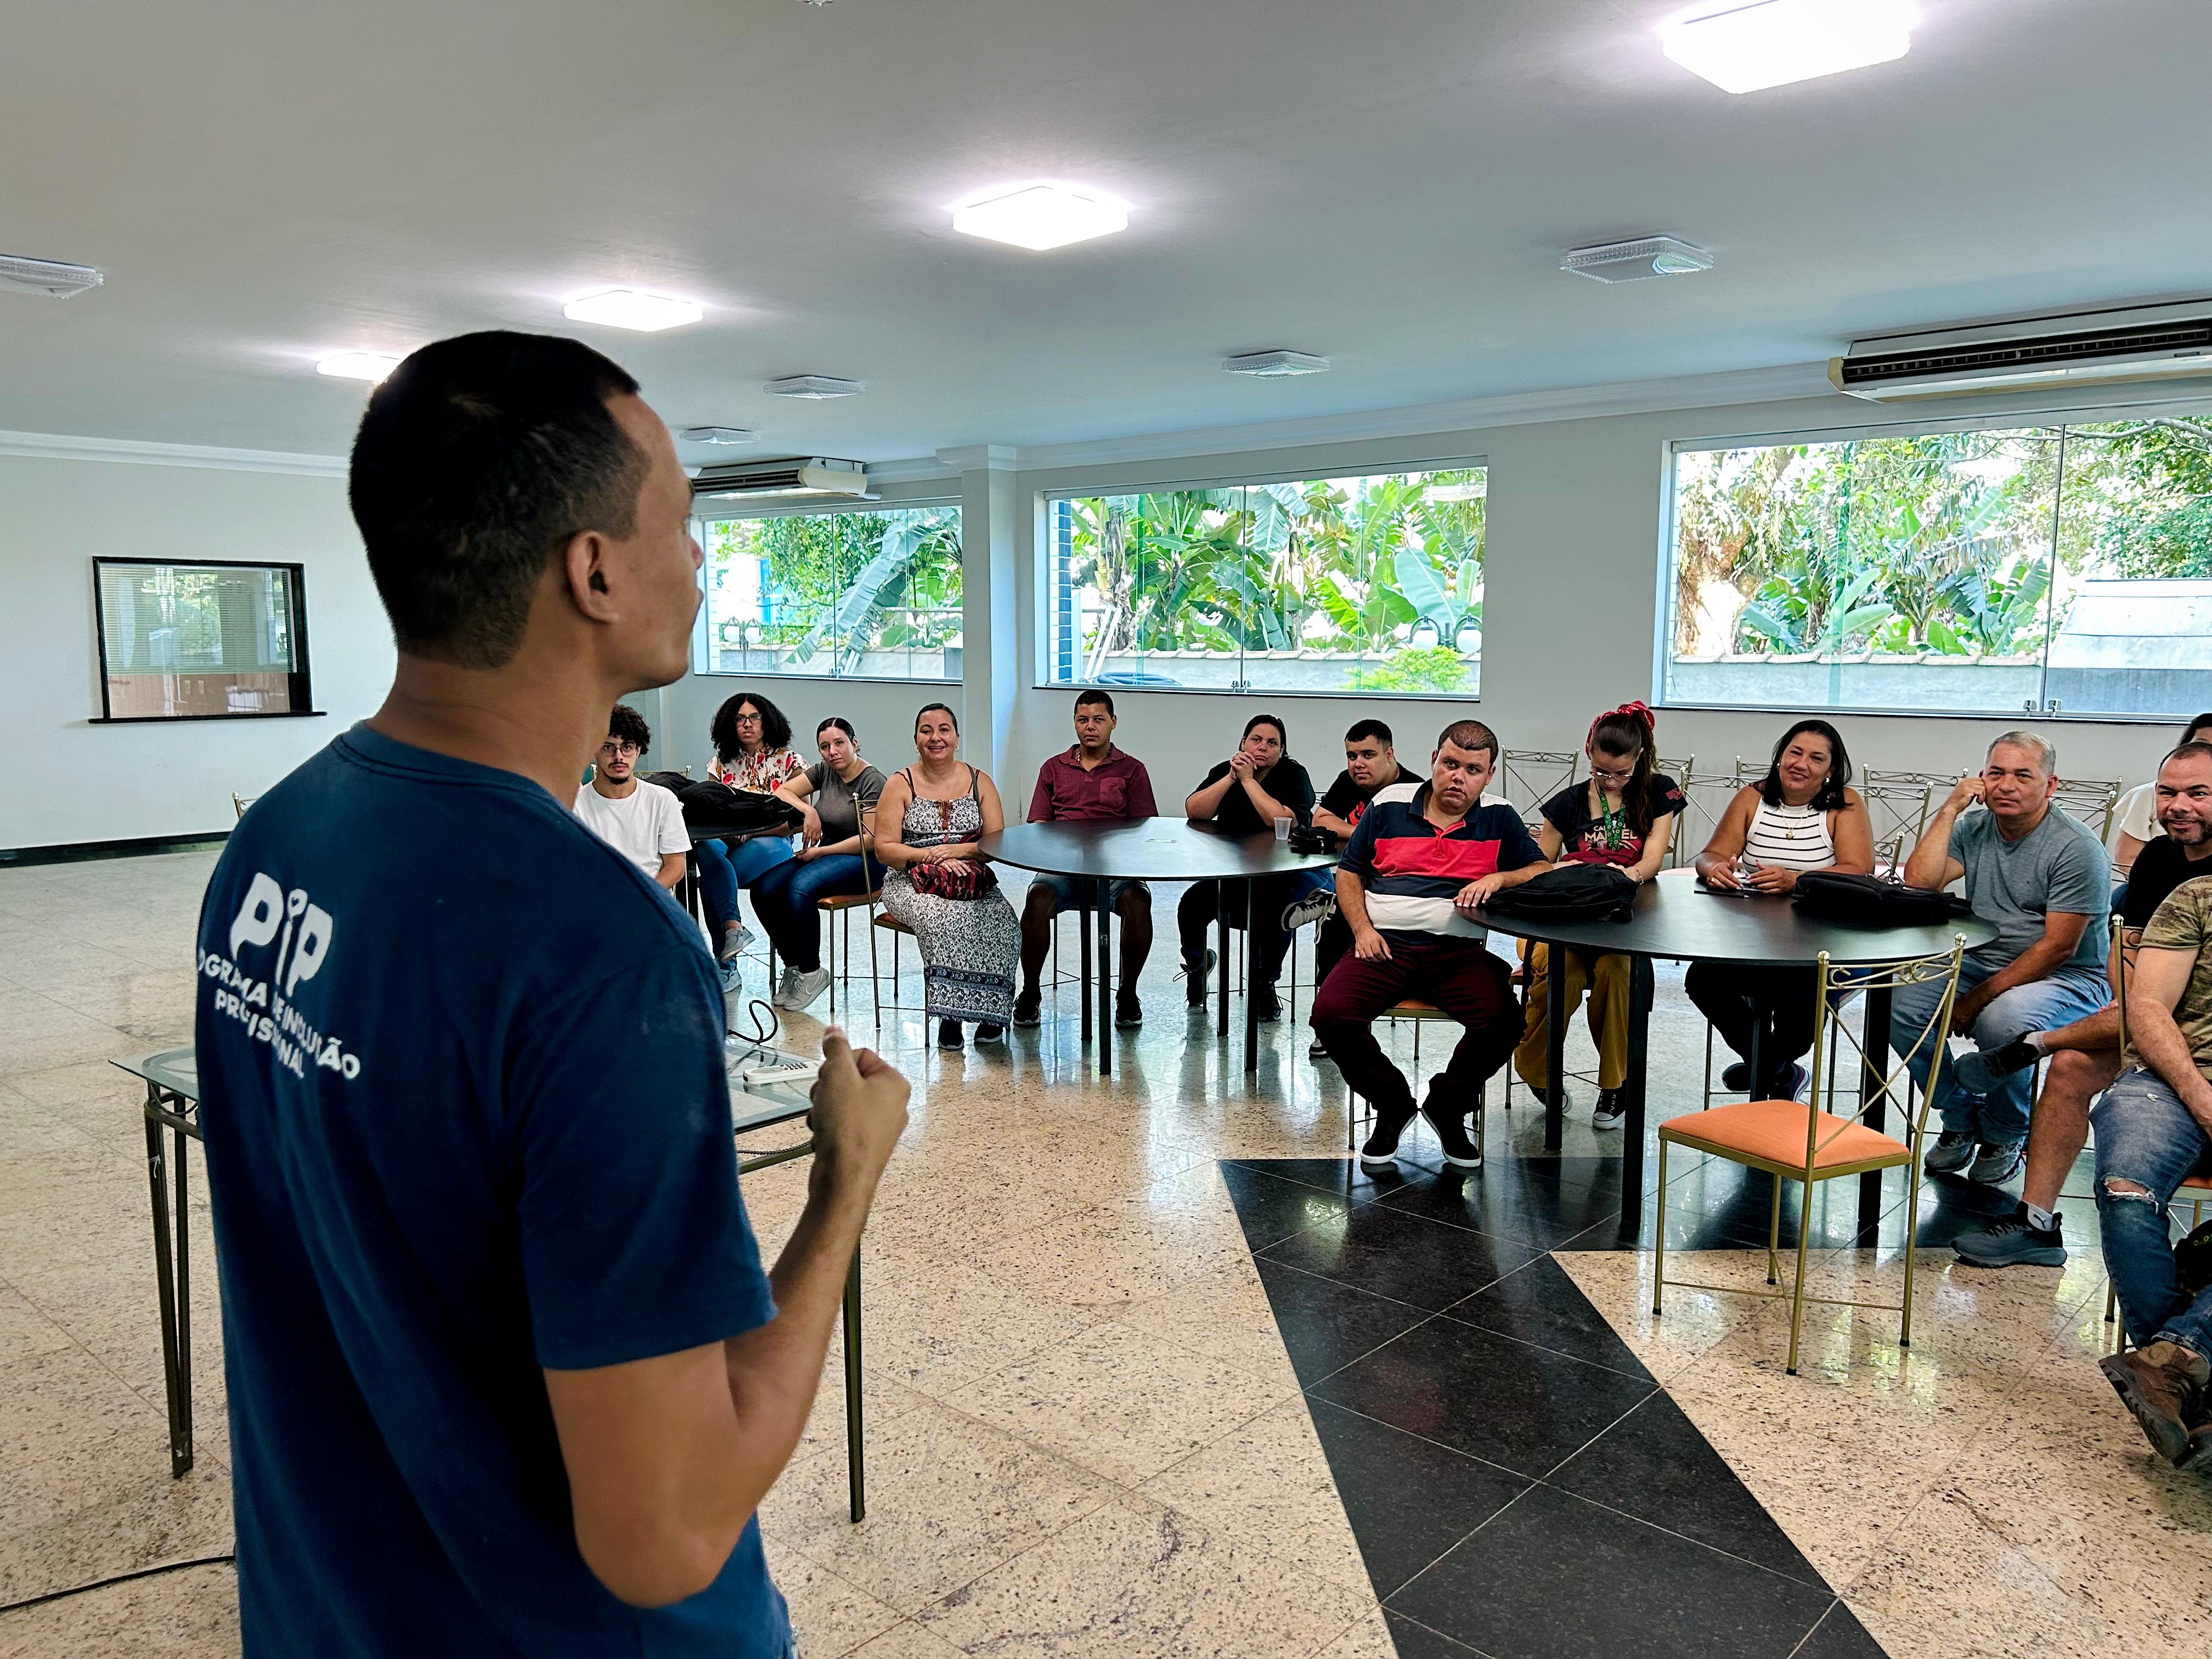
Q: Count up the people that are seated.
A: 14